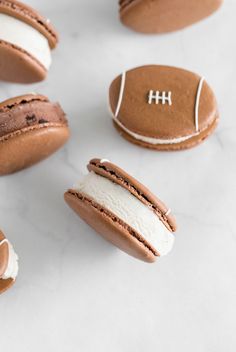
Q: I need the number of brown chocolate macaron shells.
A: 12